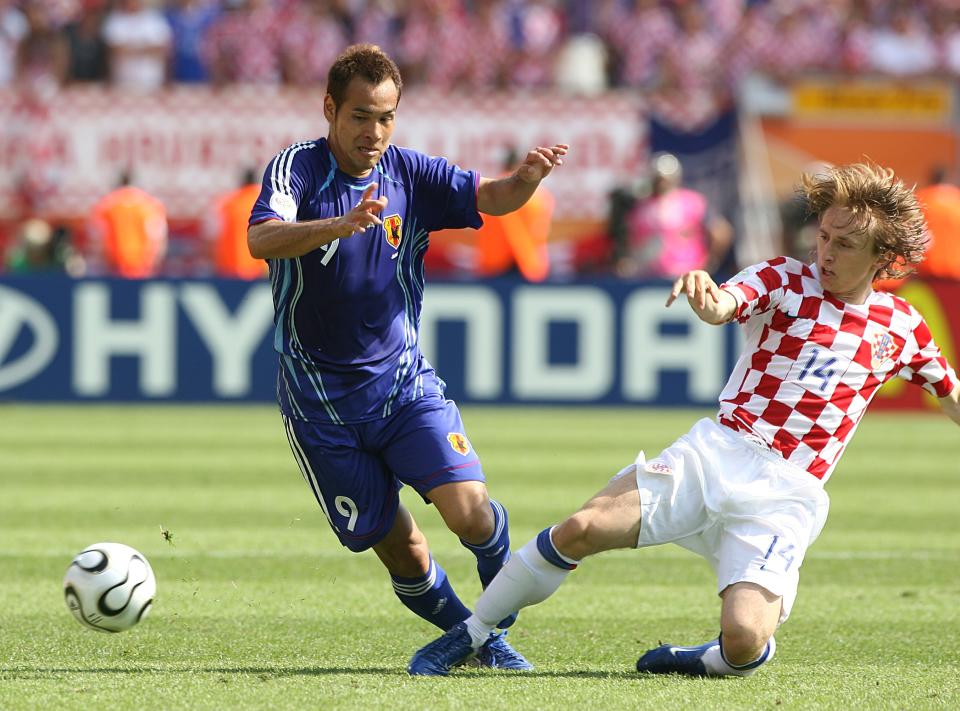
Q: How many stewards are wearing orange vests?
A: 4